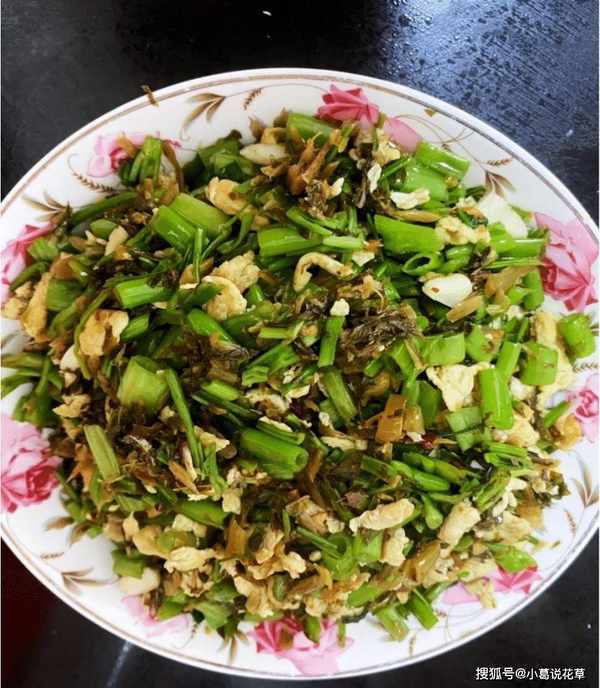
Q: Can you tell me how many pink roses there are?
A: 9